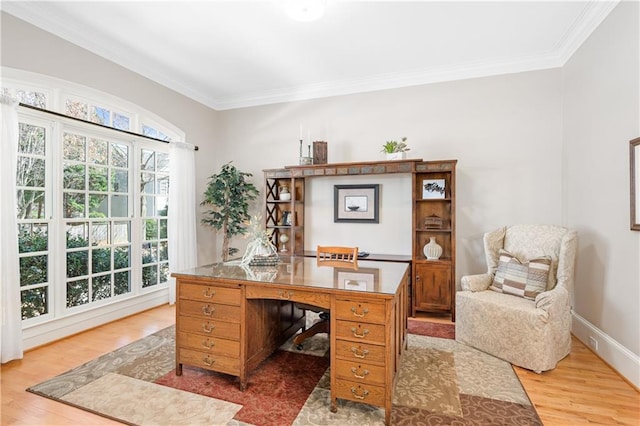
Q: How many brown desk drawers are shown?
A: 11